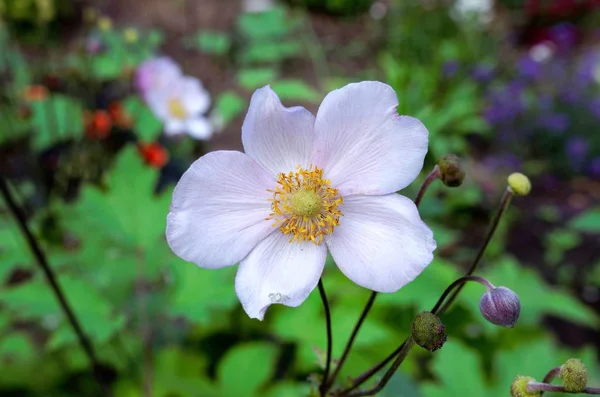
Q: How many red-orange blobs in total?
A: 4